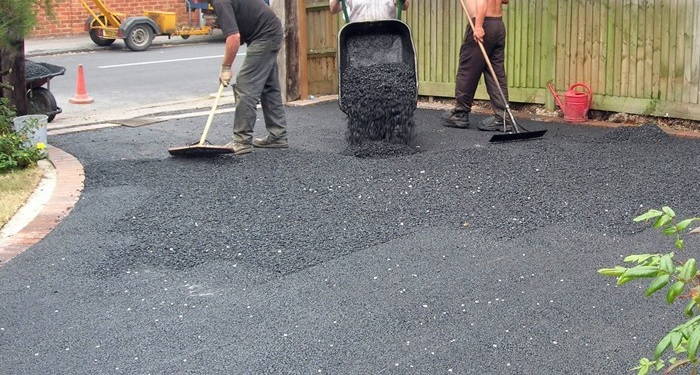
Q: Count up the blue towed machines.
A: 0